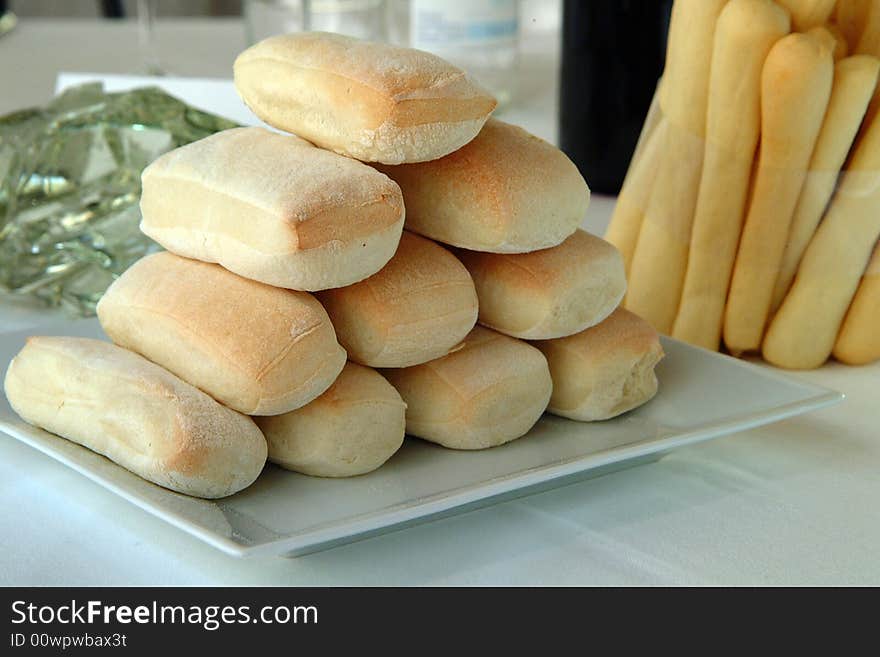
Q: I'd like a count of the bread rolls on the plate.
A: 10